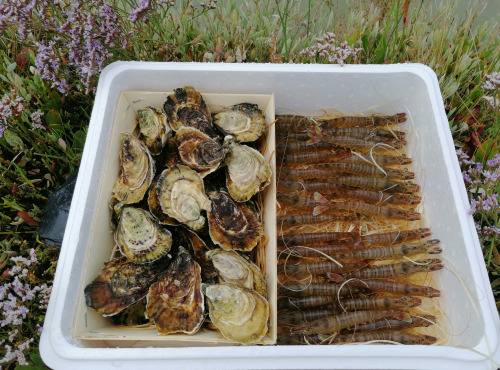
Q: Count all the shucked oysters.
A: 0